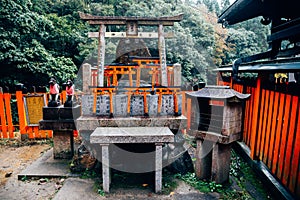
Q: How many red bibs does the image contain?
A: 2